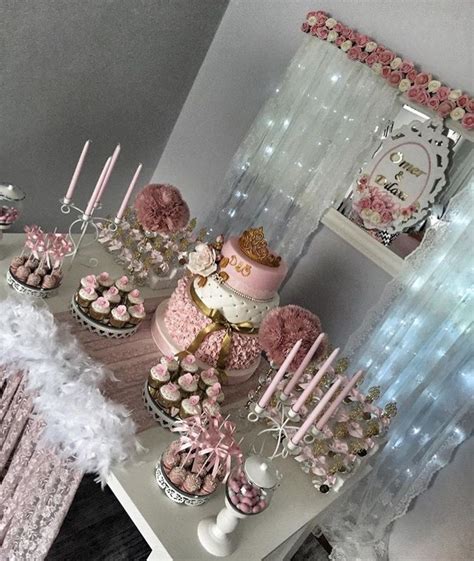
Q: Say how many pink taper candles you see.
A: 9